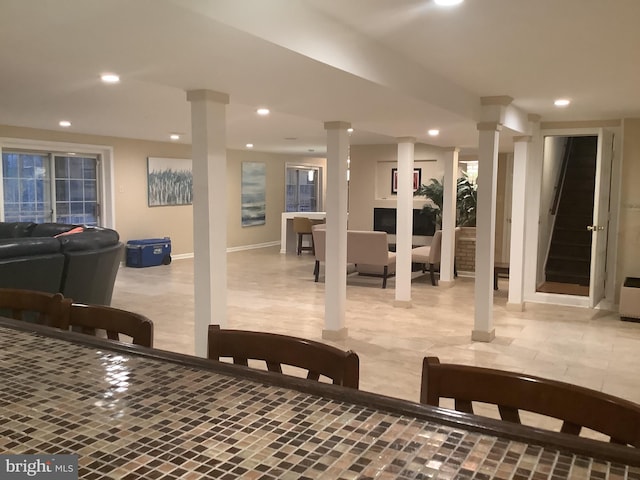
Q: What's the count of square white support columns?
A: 6